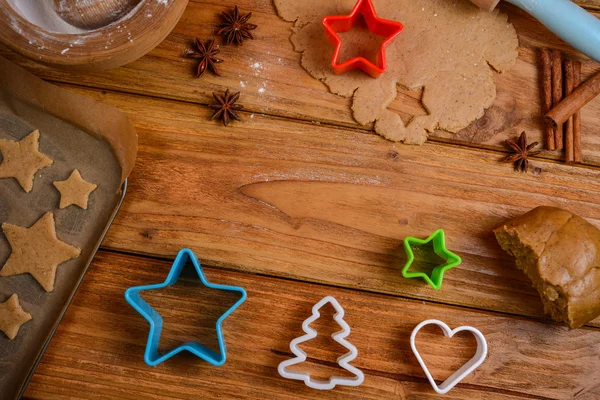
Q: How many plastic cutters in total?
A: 5